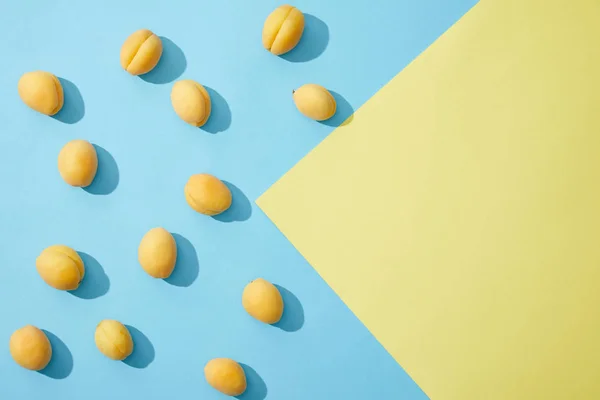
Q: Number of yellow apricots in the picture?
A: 13